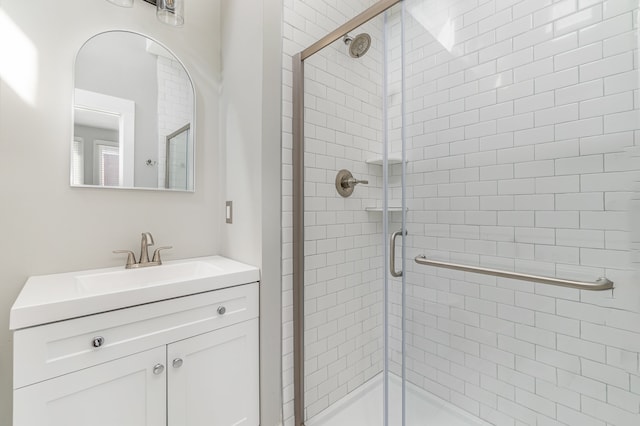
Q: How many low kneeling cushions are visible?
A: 0